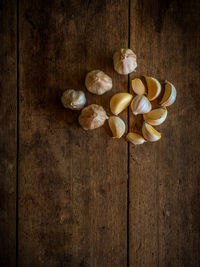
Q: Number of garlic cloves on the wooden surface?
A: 9